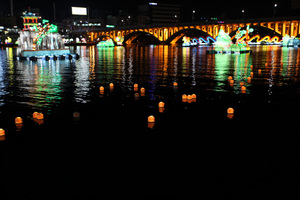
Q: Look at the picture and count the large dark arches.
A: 3